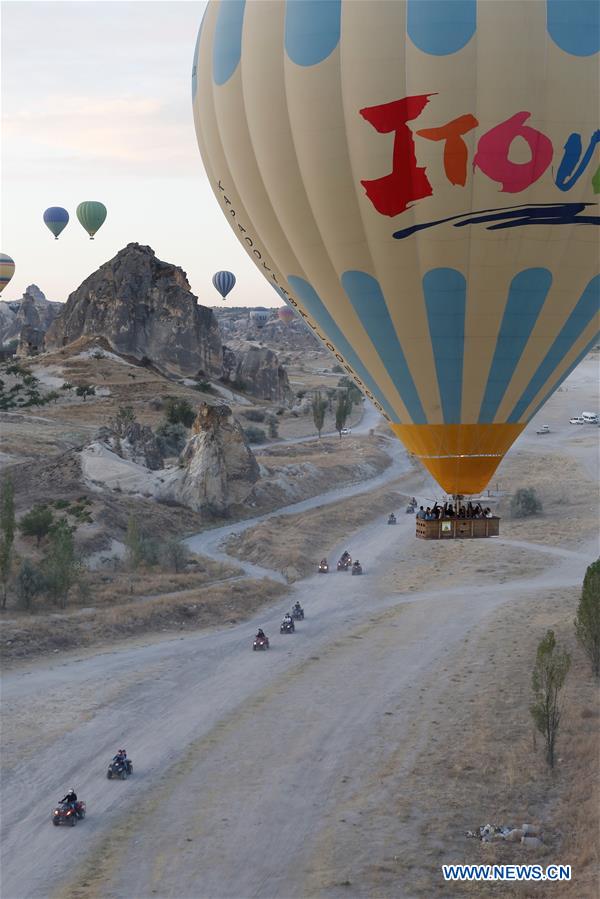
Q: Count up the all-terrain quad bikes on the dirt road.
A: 12